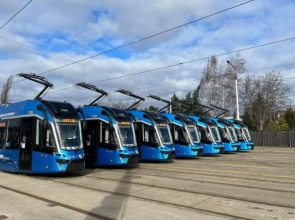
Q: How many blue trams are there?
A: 7